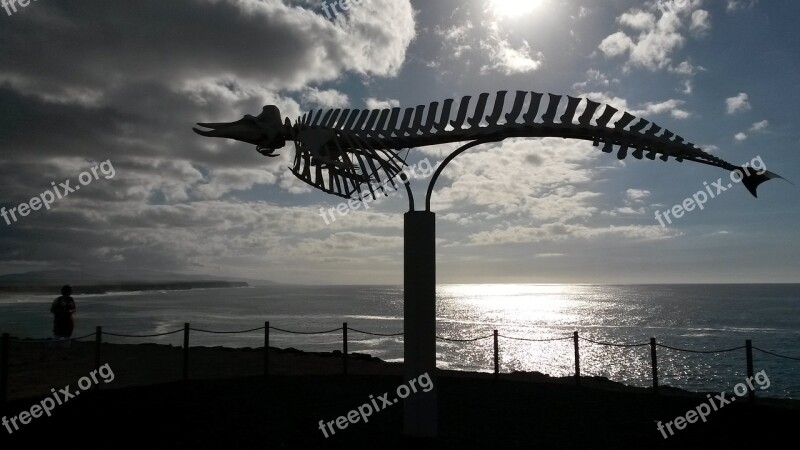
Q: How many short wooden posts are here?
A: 9